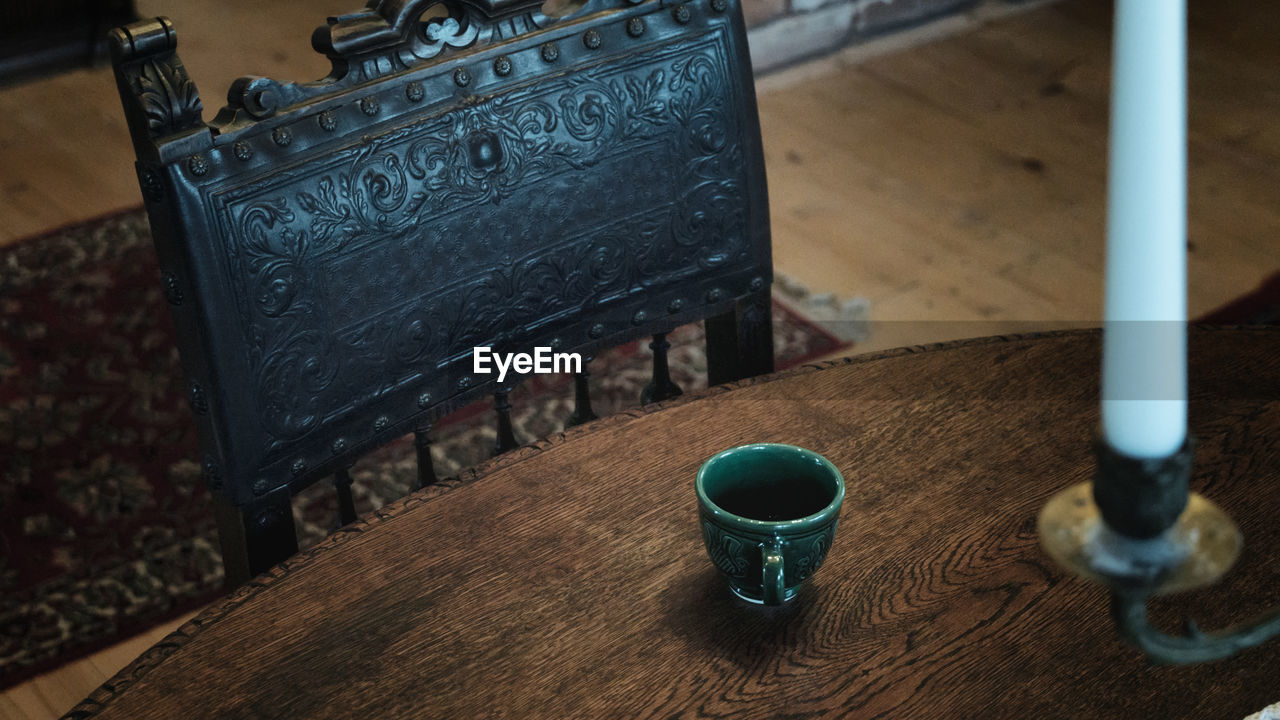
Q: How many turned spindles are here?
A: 5